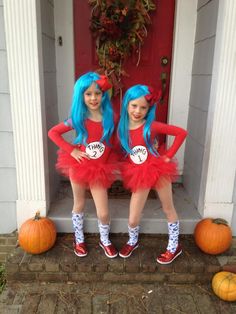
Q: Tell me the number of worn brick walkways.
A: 1